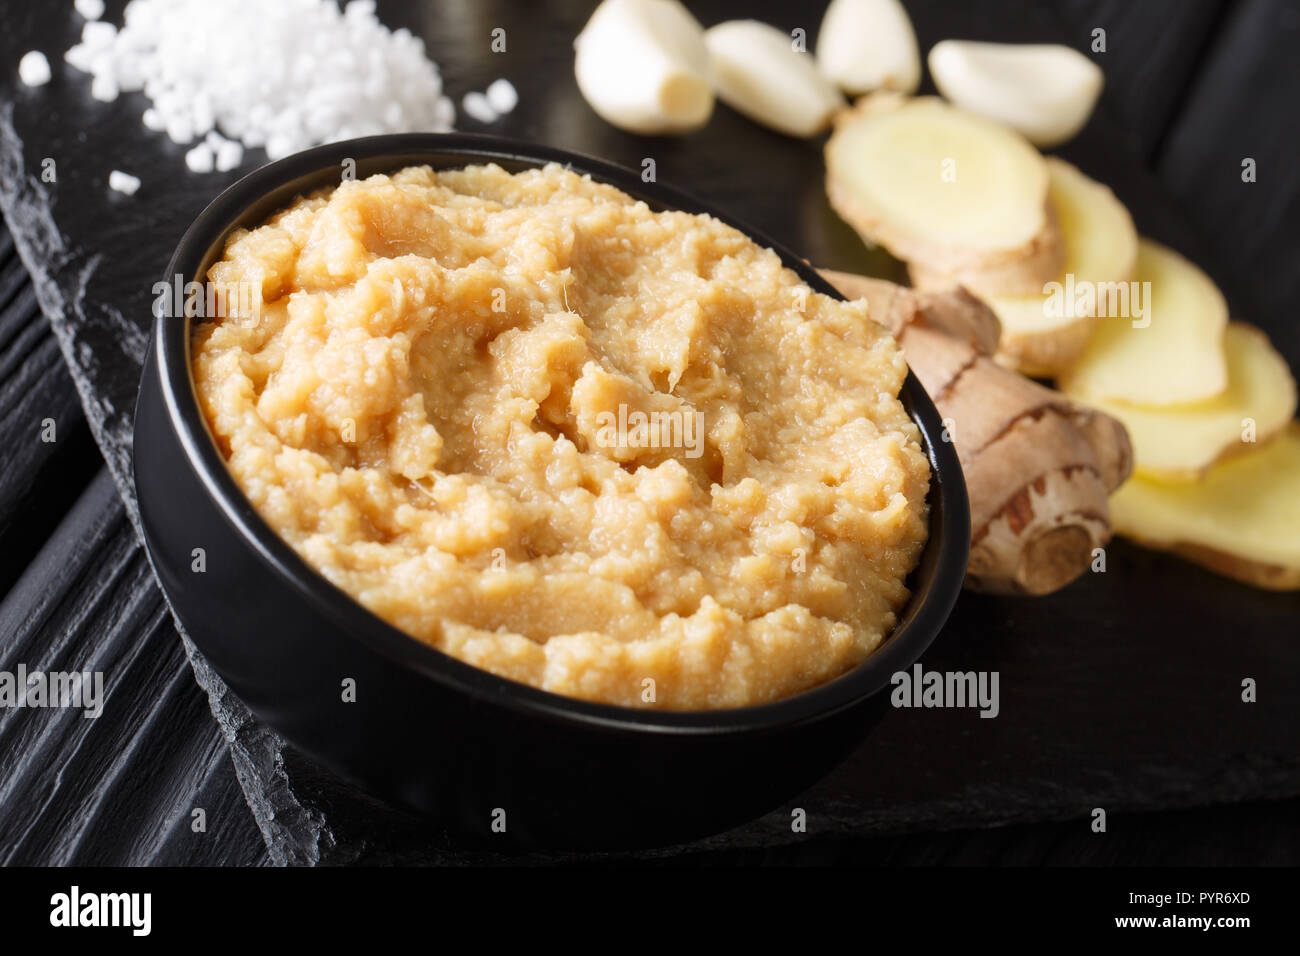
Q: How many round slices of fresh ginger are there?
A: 5